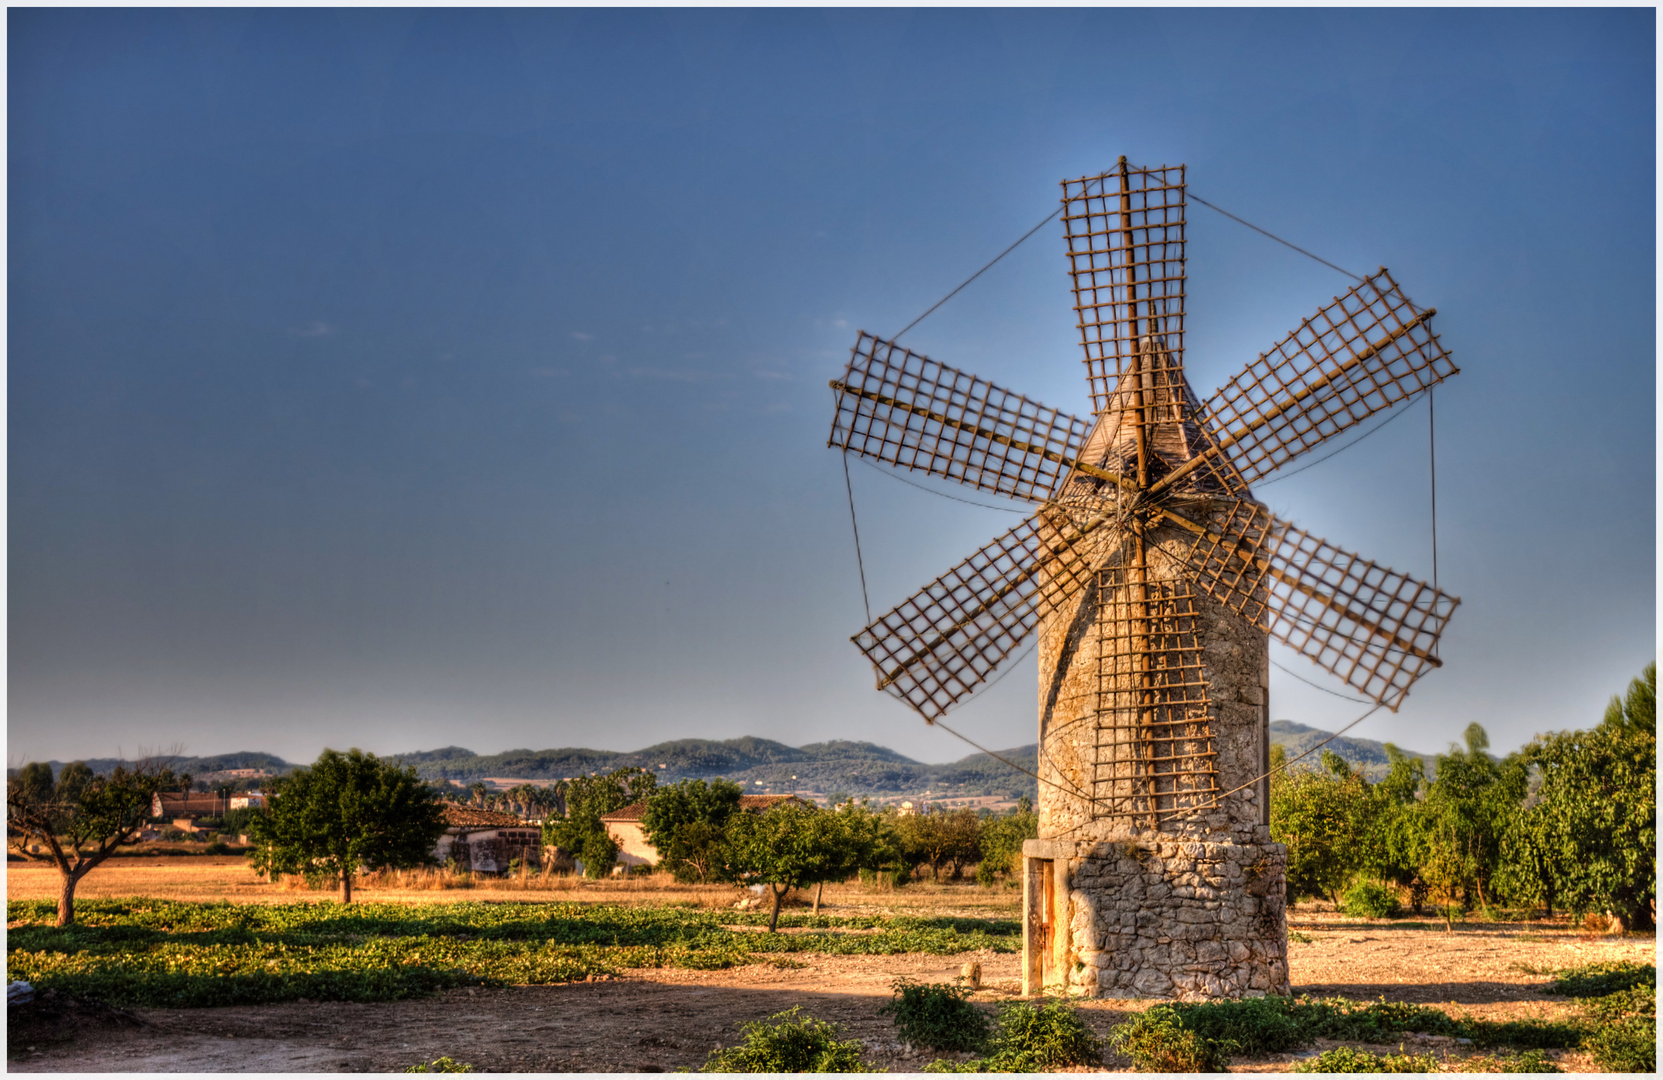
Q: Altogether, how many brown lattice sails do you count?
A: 6